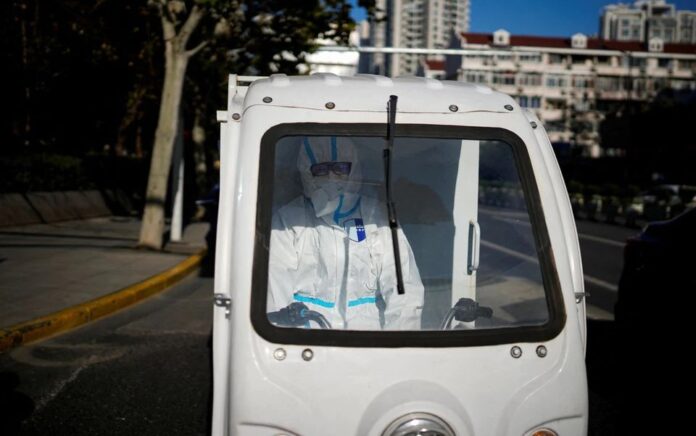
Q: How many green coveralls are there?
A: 0